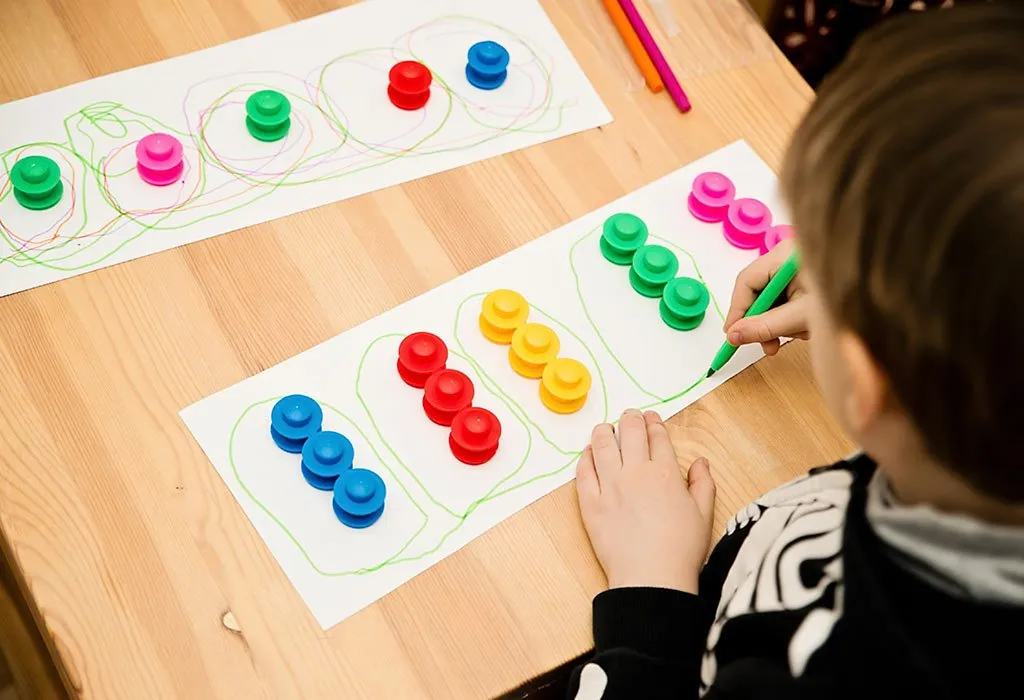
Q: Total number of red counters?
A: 4